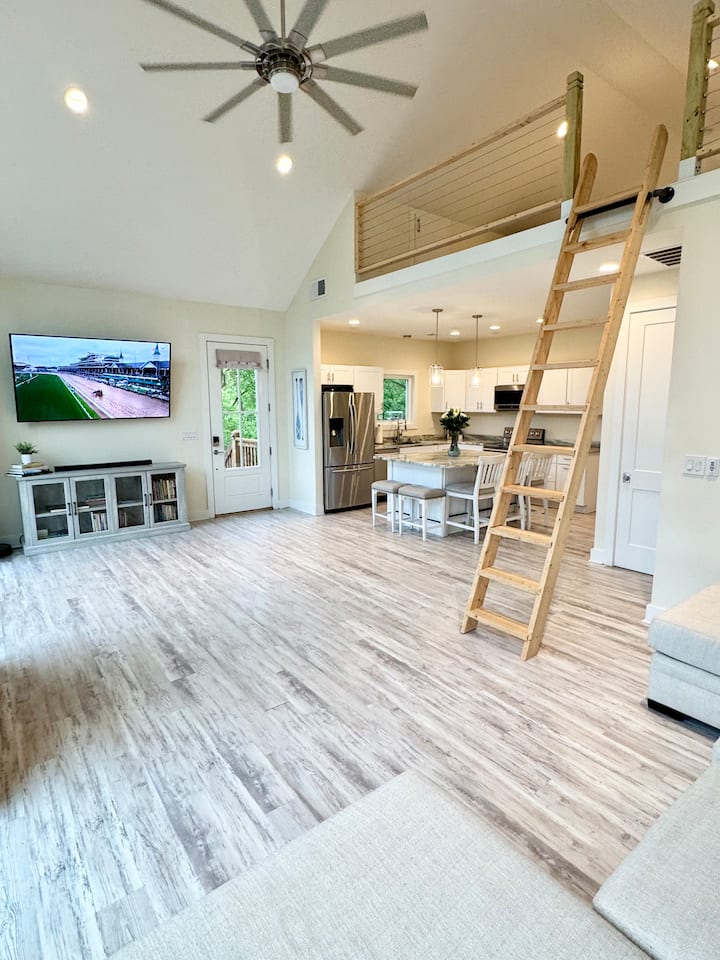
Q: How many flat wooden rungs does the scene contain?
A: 11